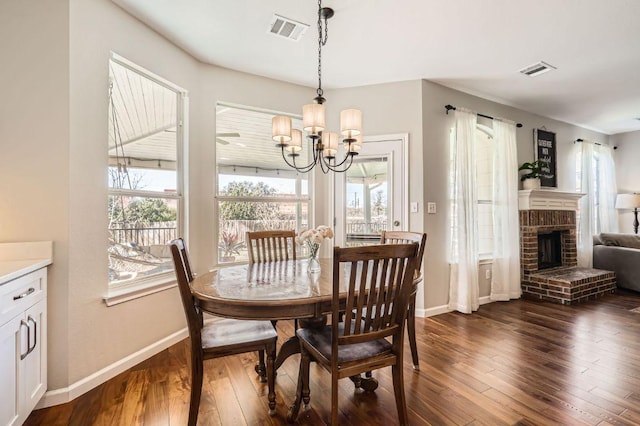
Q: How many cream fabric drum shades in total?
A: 6